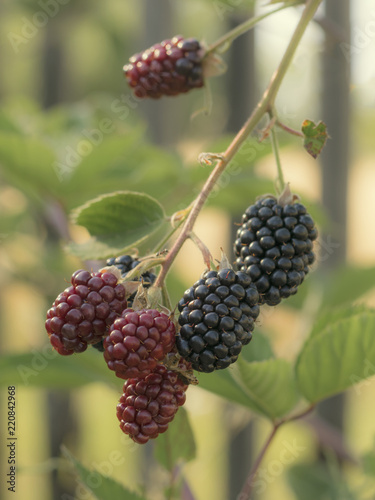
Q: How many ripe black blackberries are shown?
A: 3